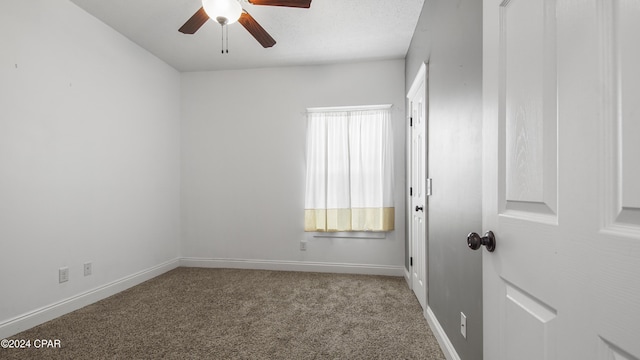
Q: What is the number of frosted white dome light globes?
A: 1